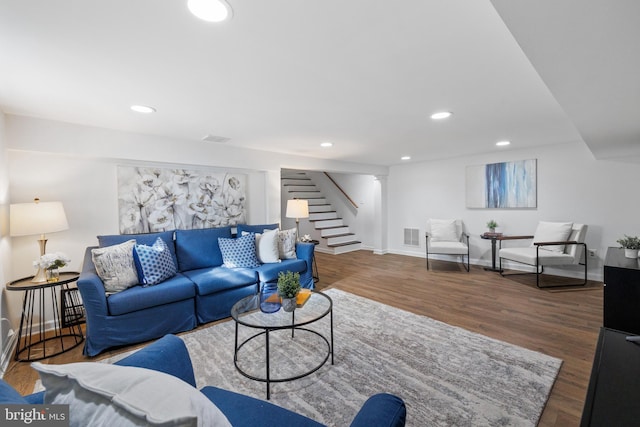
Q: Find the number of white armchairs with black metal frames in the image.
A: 2